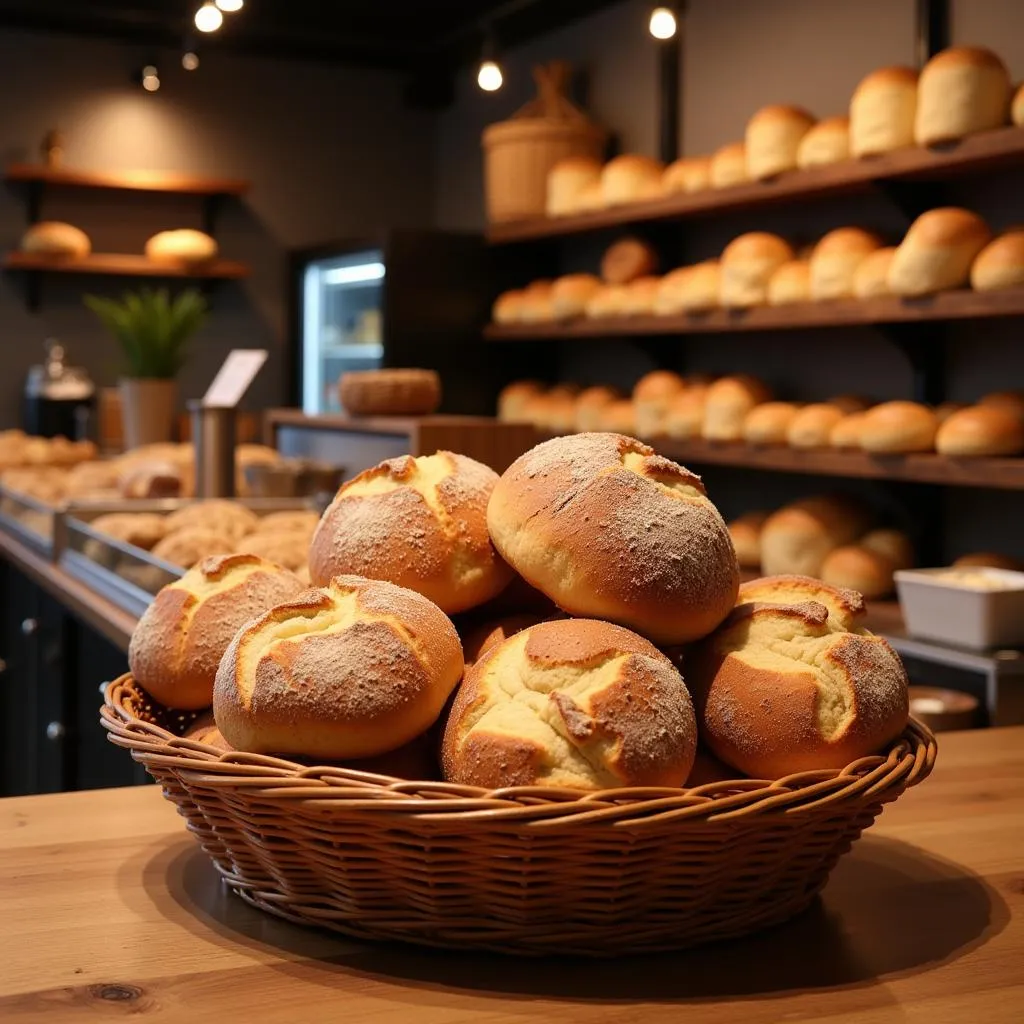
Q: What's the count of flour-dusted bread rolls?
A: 6